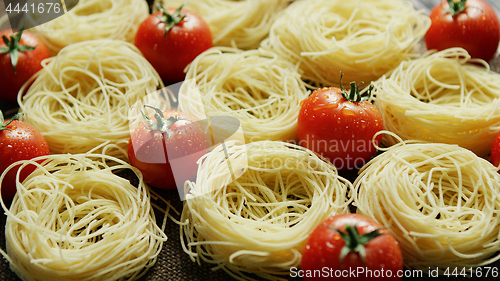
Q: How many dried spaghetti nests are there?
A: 9